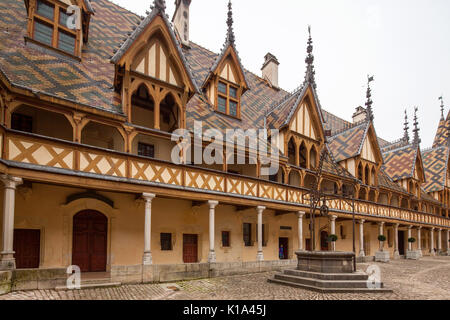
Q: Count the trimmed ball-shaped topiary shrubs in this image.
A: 3